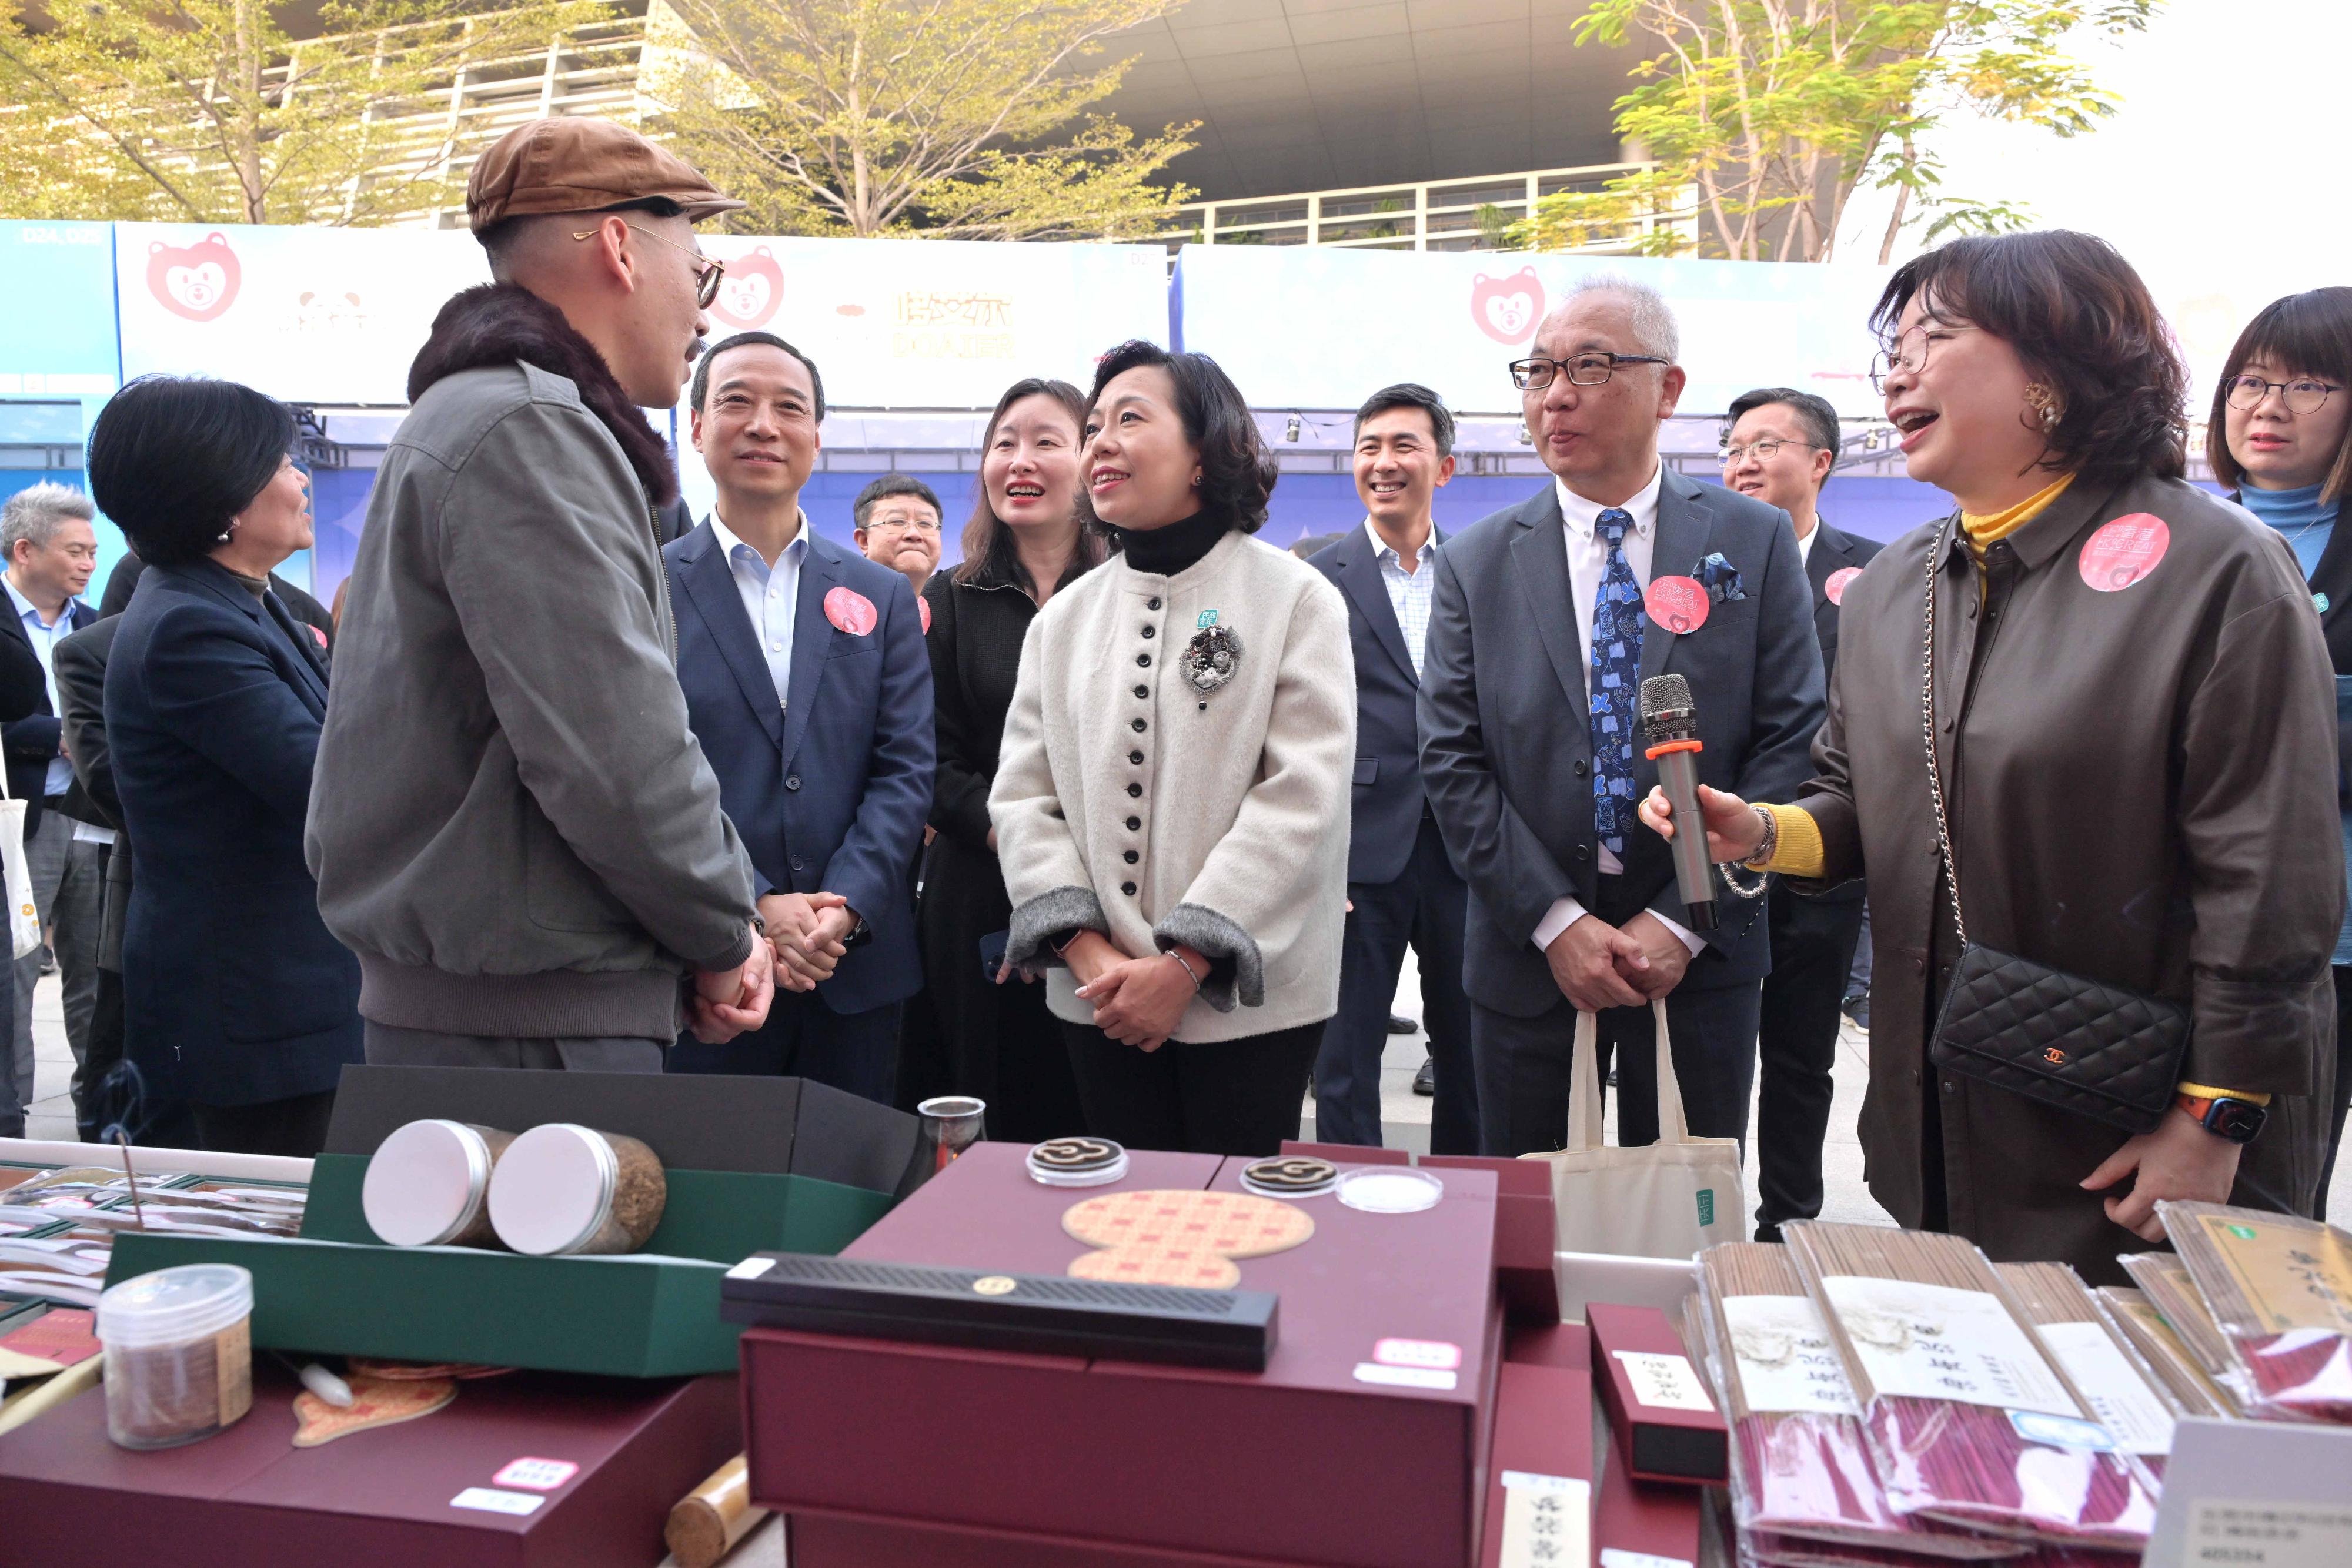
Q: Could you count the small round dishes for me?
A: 3